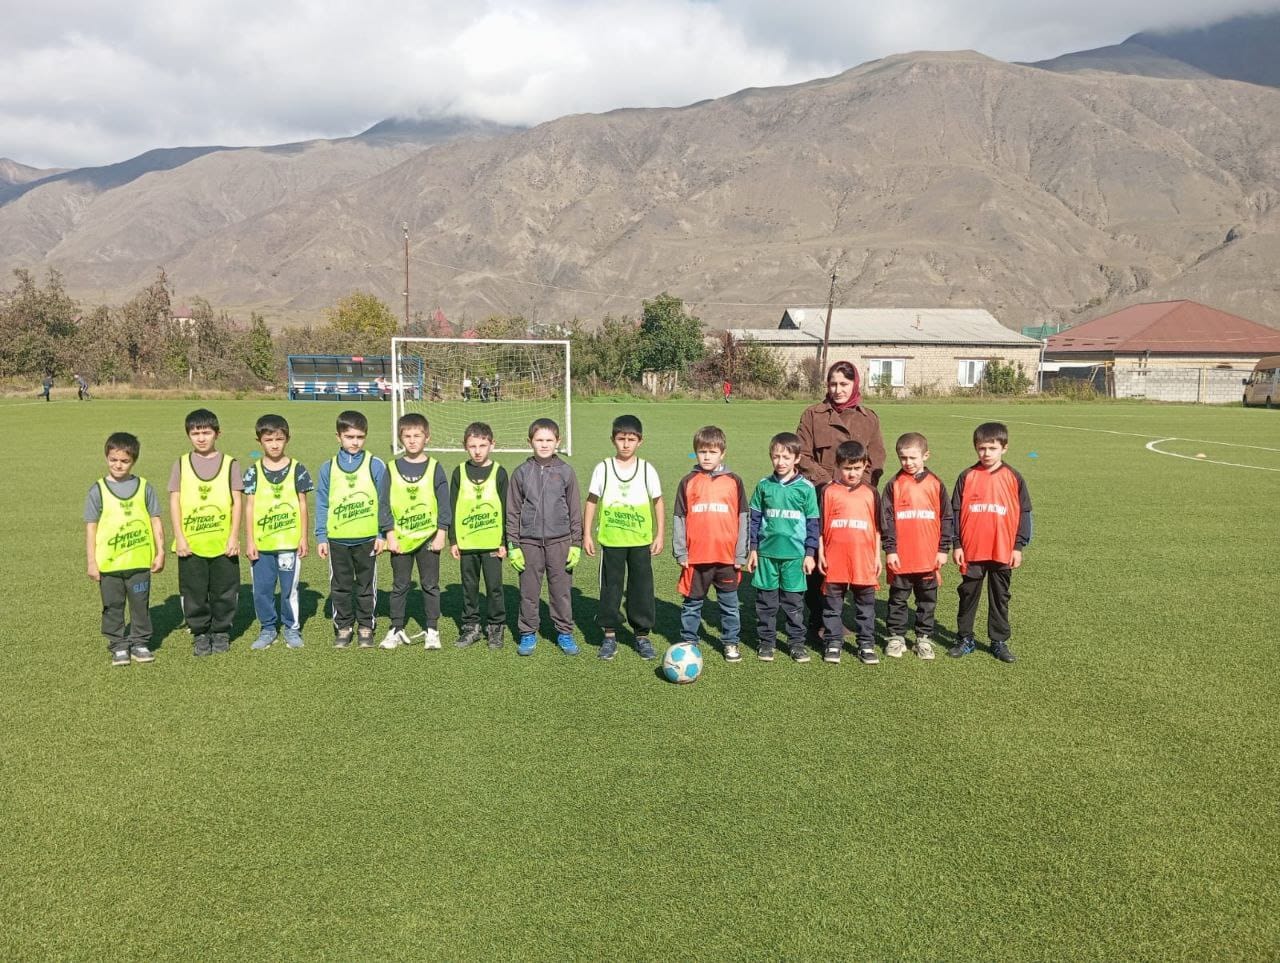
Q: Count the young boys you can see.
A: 13